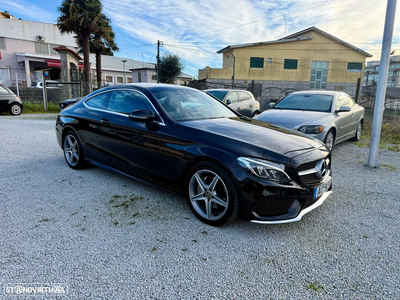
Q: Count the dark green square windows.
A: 3